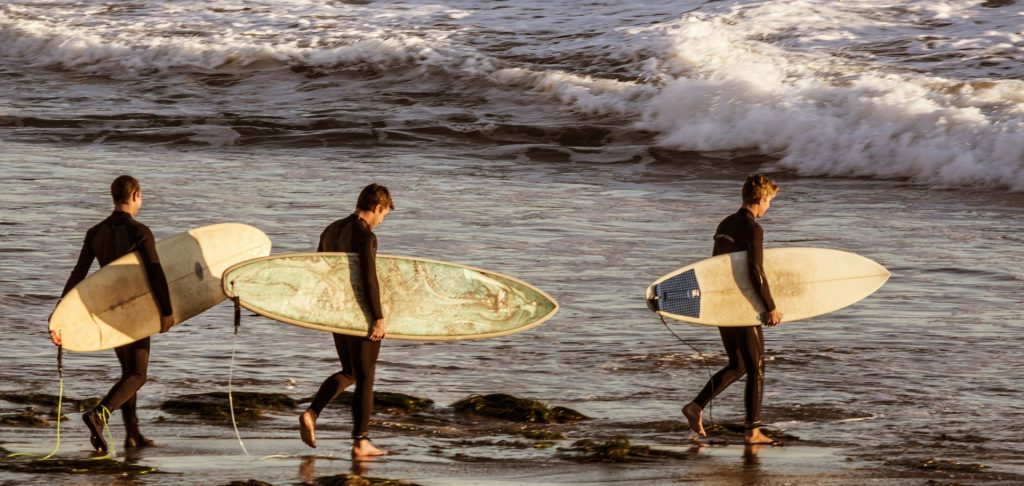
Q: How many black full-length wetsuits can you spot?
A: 3